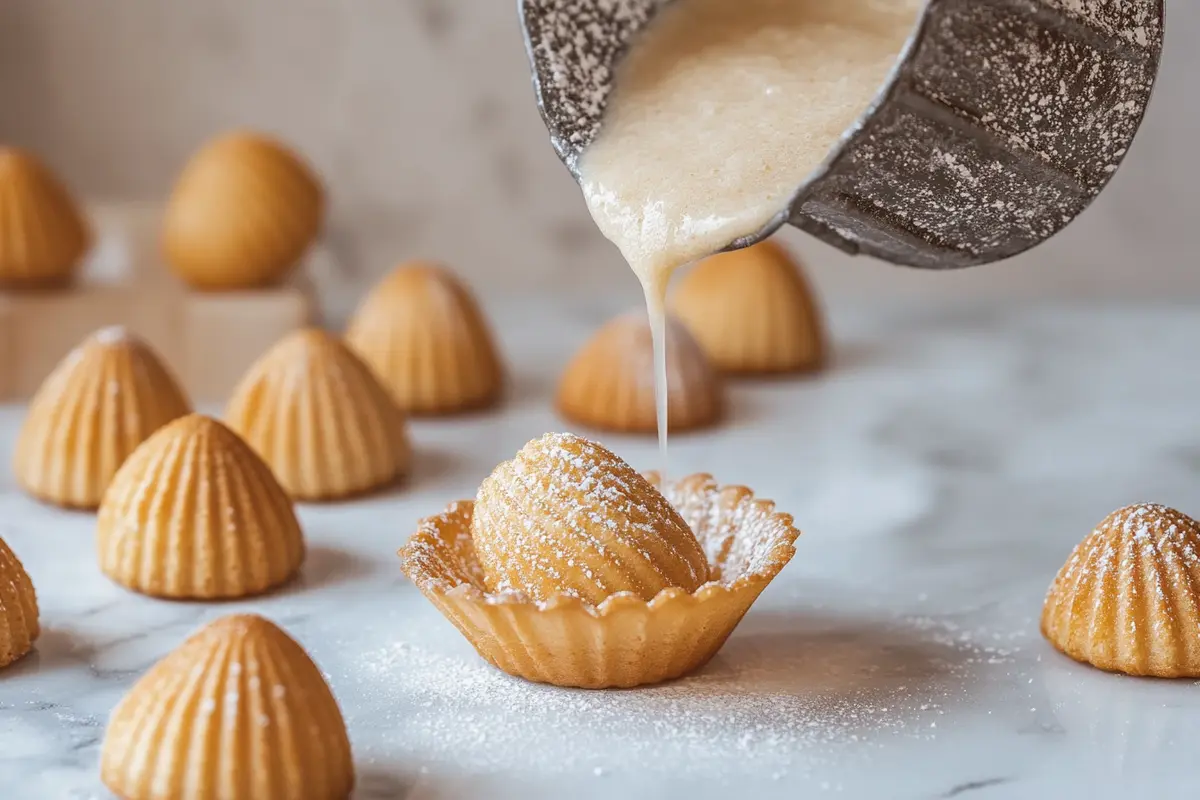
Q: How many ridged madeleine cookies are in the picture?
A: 12